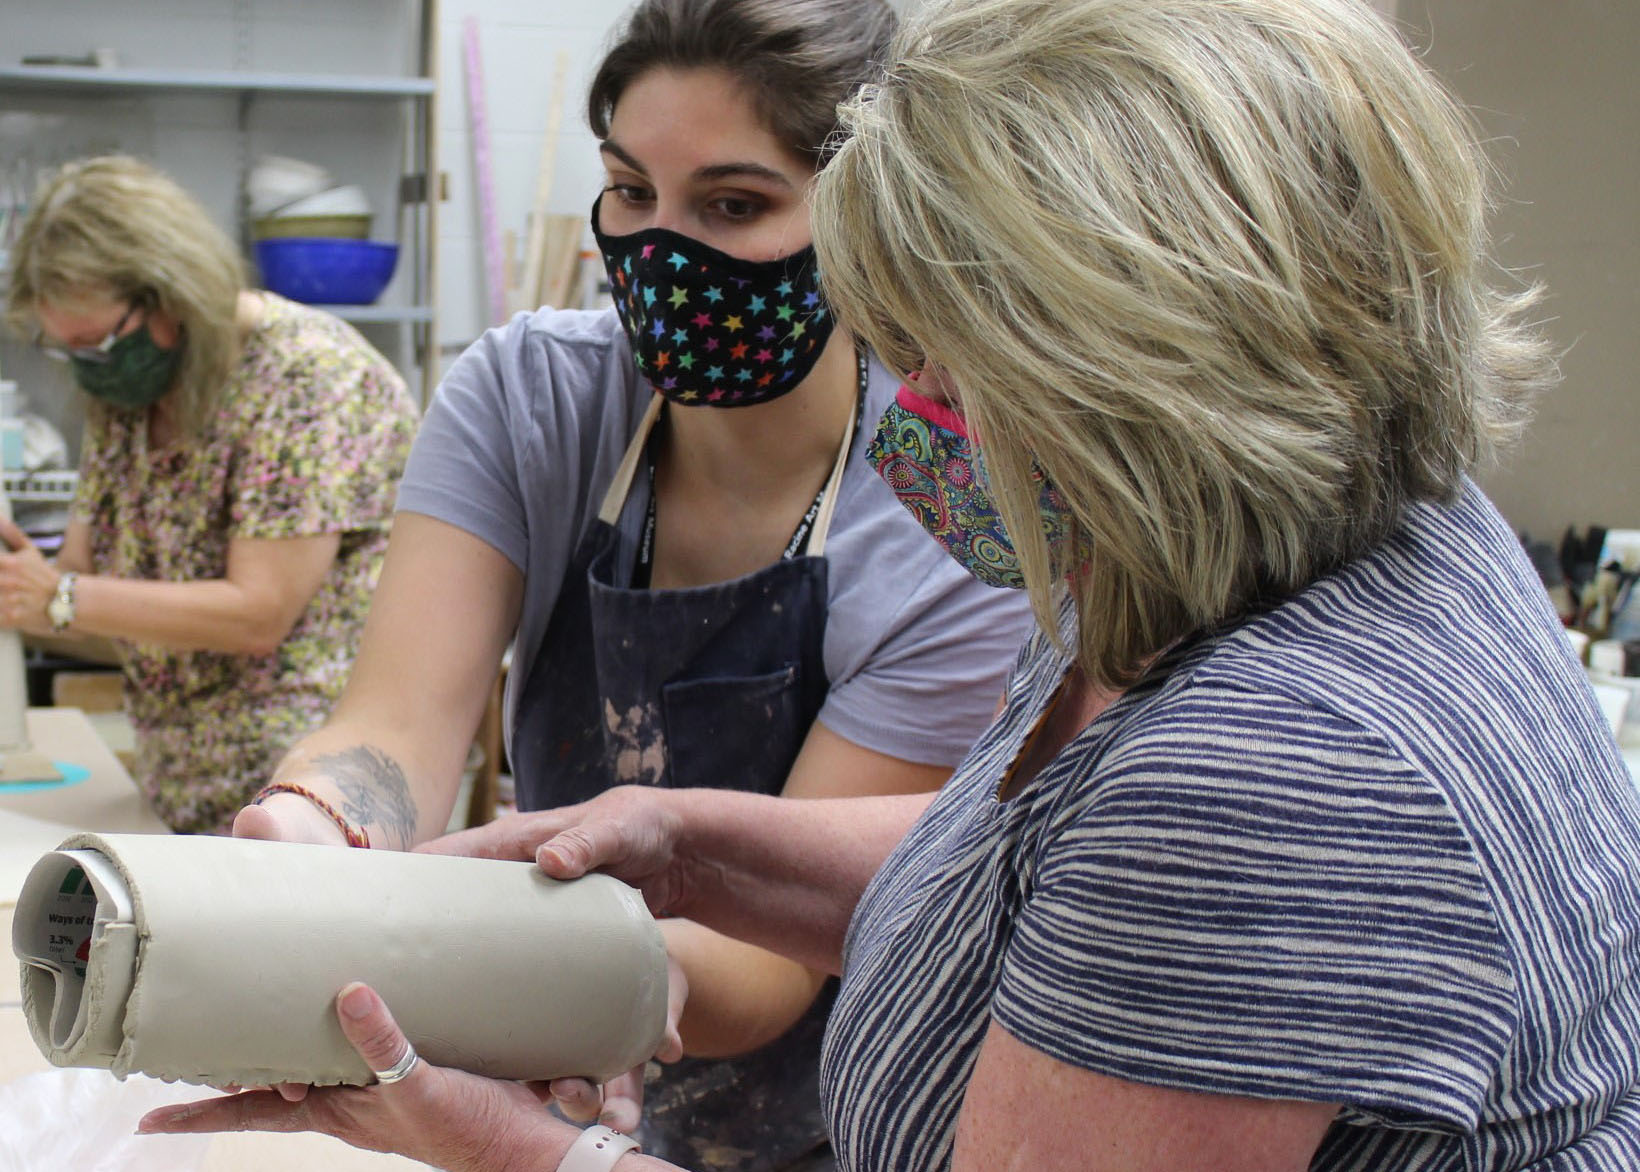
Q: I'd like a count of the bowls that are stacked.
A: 4